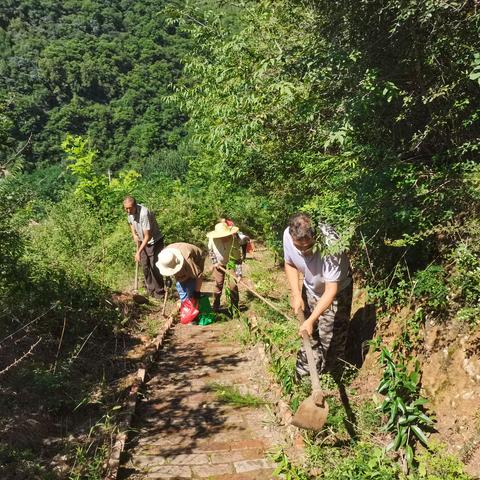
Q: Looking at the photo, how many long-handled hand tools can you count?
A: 4